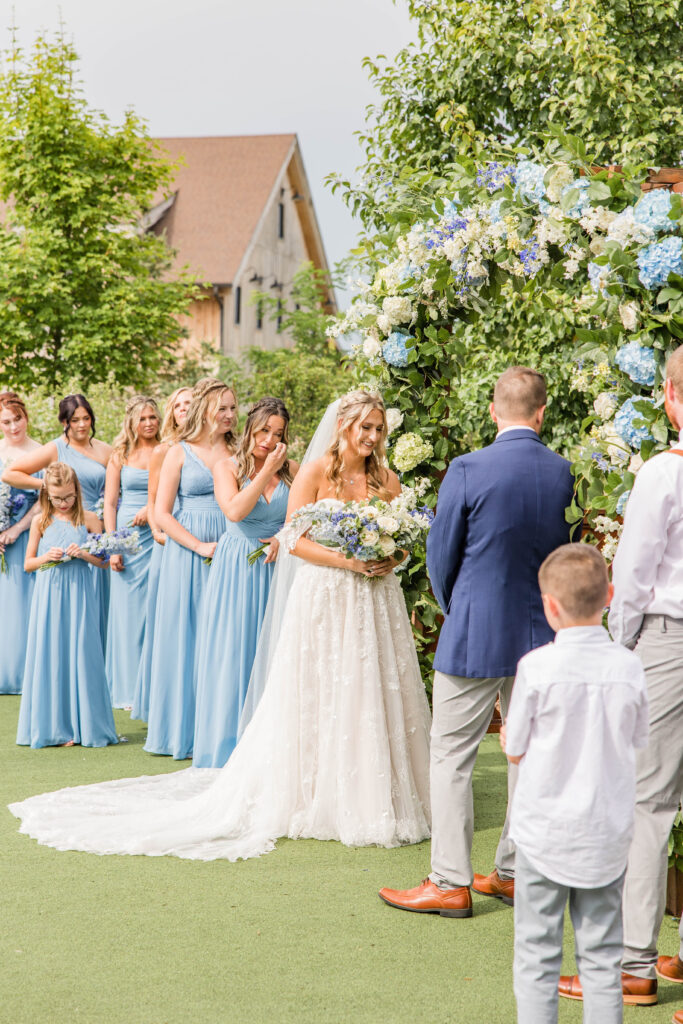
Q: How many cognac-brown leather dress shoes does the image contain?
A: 5